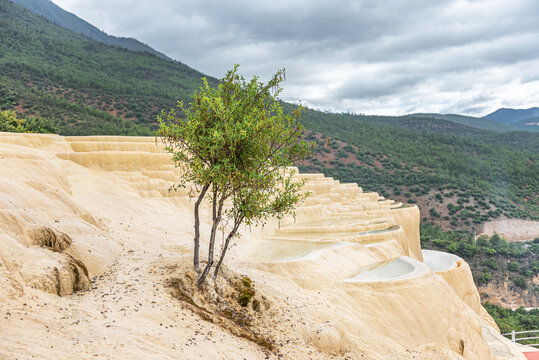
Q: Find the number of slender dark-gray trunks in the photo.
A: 3